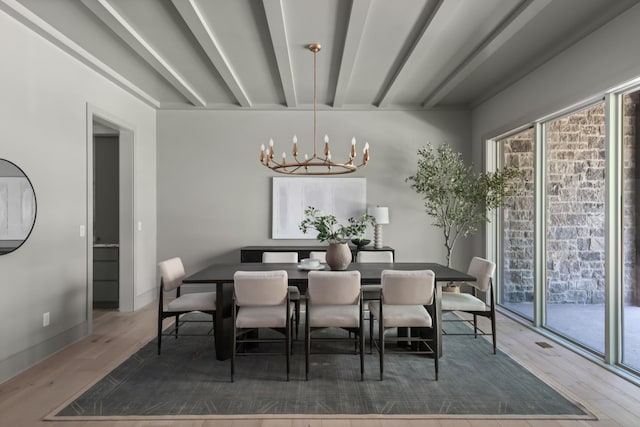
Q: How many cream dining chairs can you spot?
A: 8